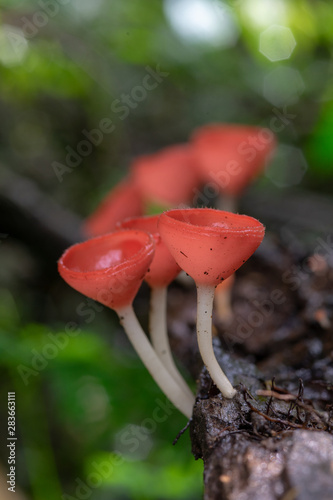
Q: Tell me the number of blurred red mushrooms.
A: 3